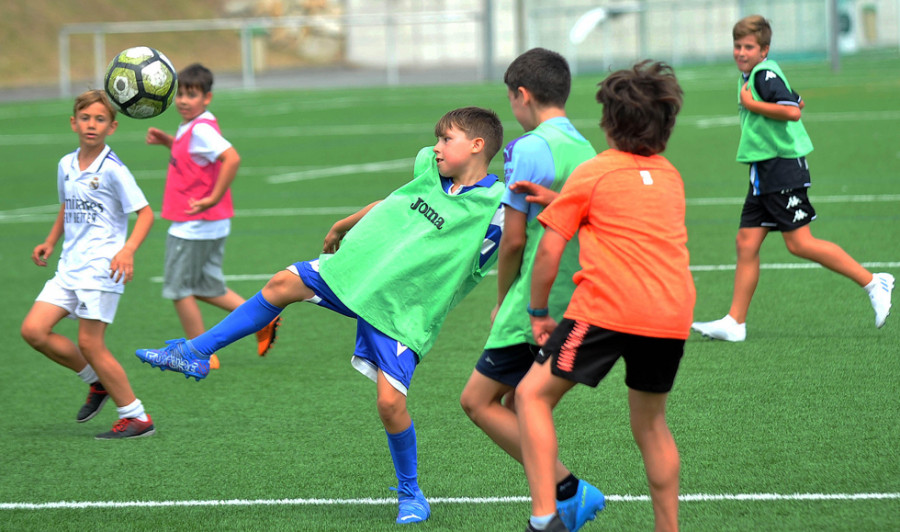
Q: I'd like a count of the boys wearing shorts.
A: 6